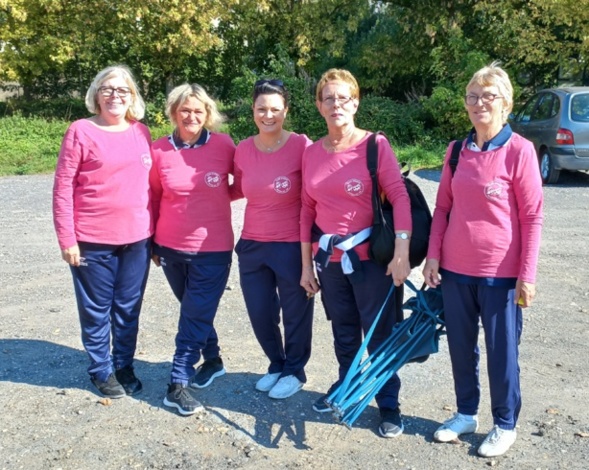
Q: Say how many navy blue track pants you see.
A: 5